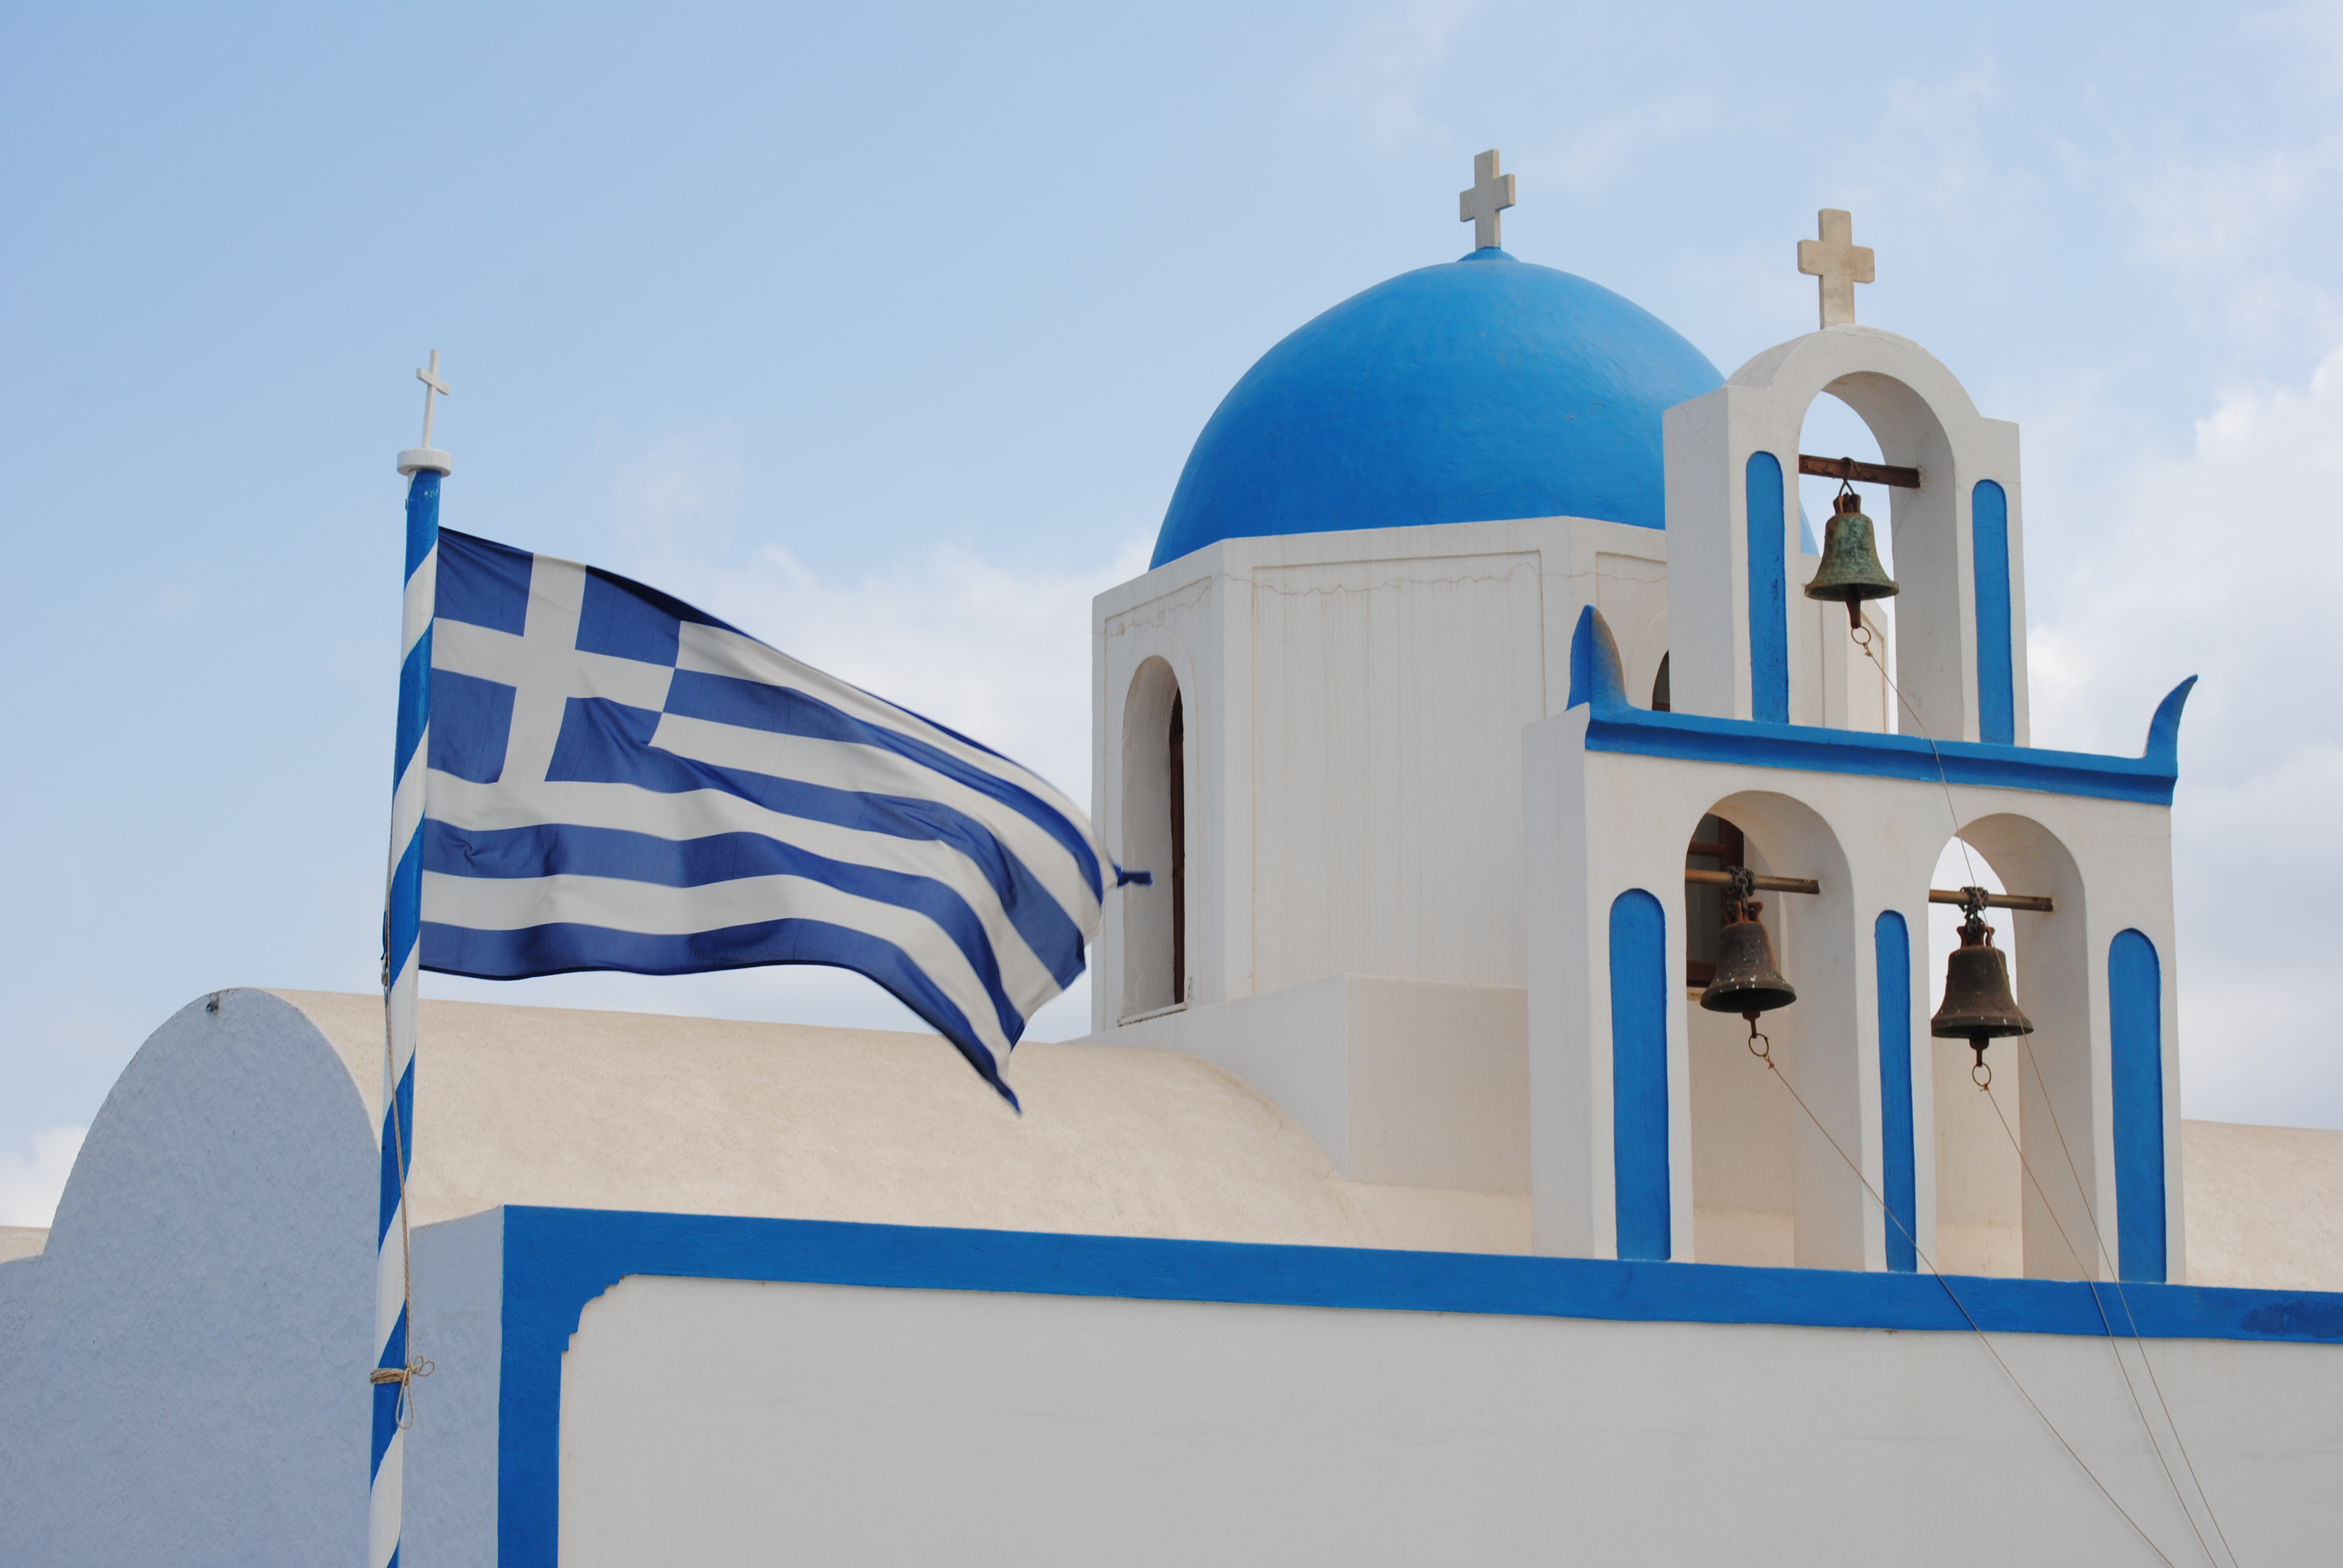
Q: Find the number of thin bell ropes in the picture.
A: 3